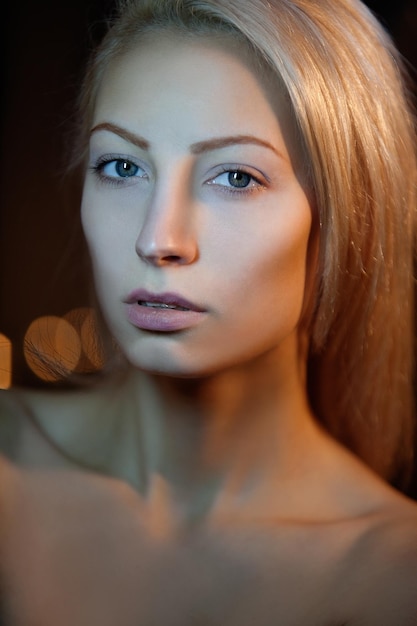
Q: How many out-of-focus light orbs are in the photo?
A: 4